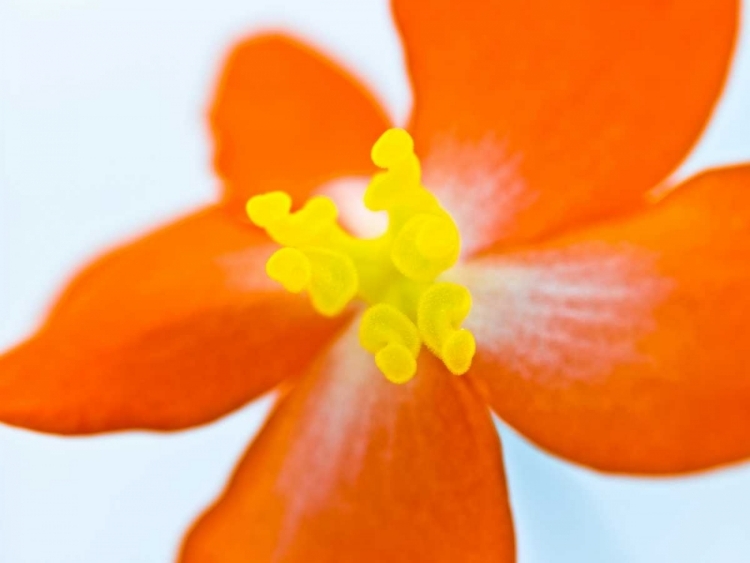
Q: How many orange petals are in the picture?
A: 5